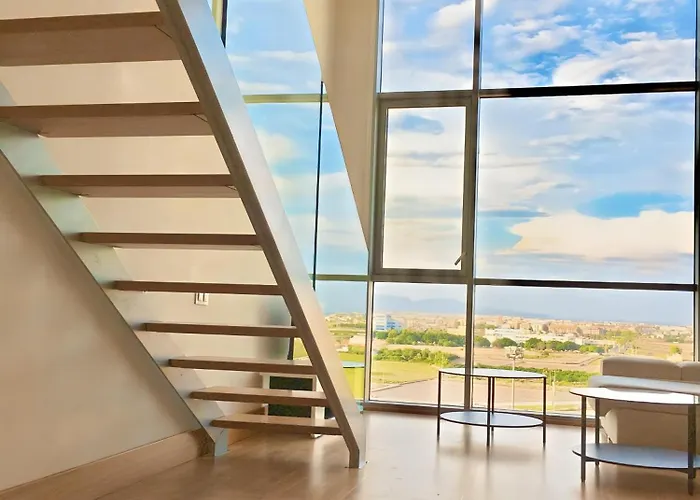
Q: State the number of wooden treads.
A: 9